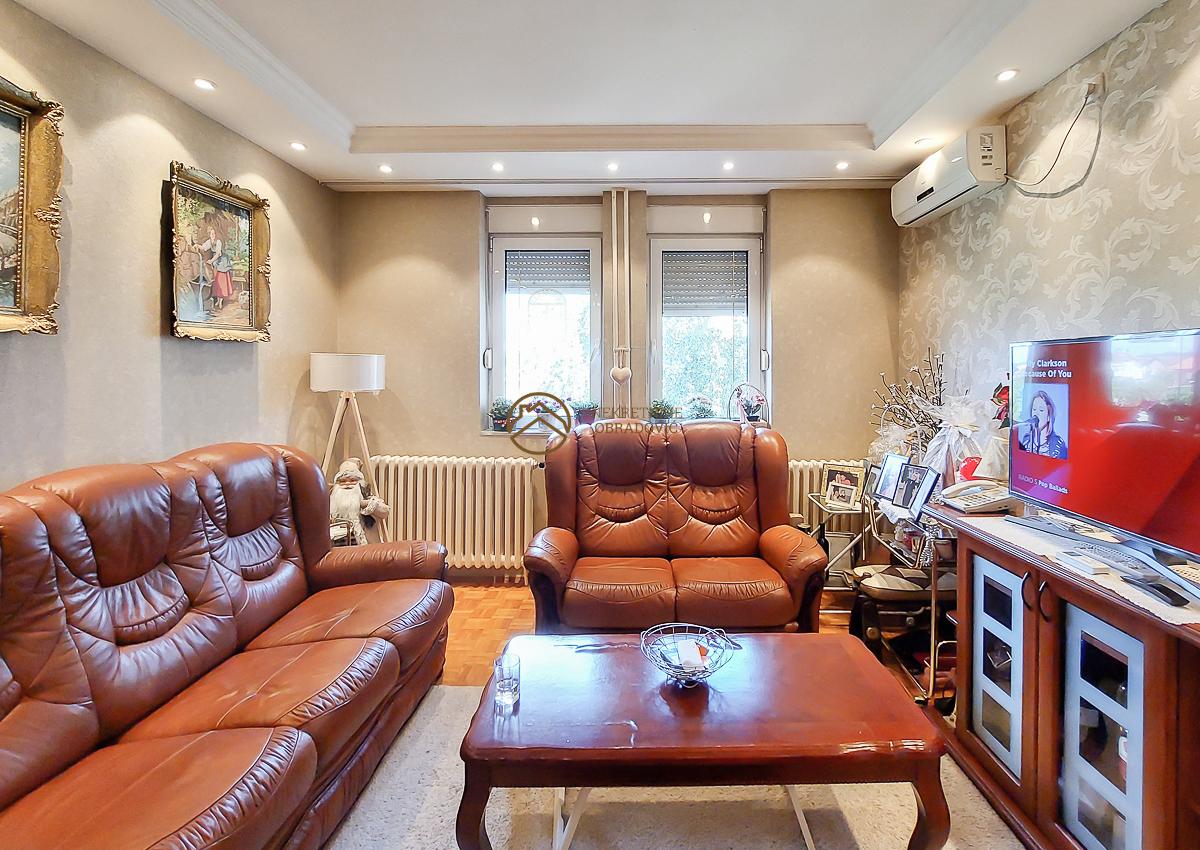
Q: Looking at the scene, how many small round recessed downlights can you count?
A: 9